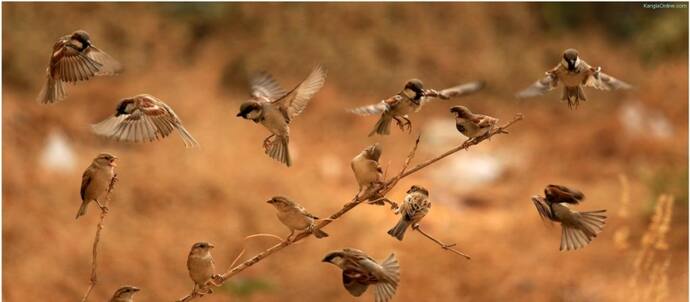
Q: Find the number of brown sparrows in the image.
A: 14